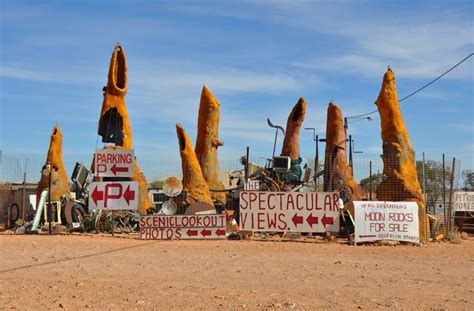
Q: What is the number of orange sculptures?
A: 7